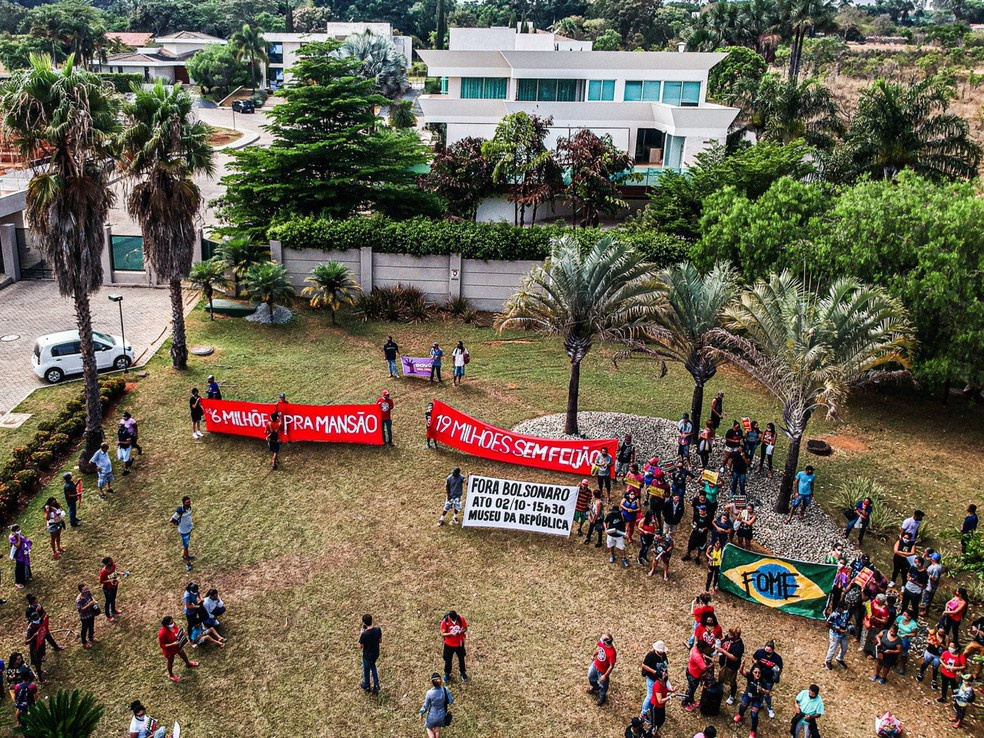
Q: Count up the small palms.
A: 4